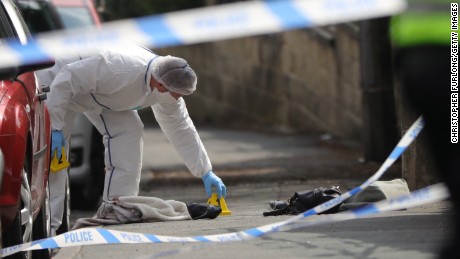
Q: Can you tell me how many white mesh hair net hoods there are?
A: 1